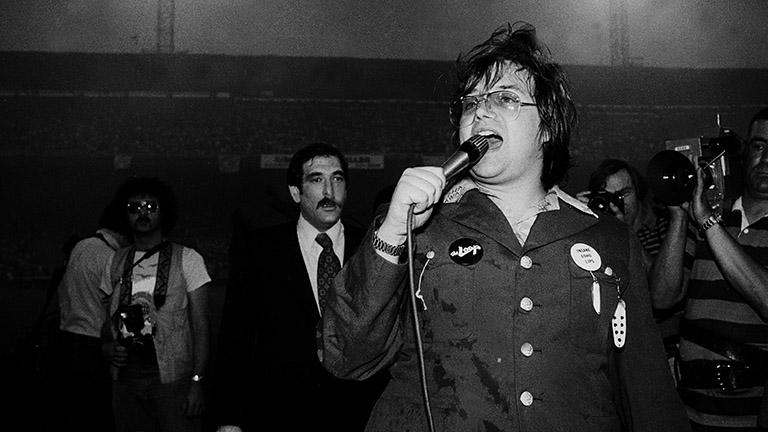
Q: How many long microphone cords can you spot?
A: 1